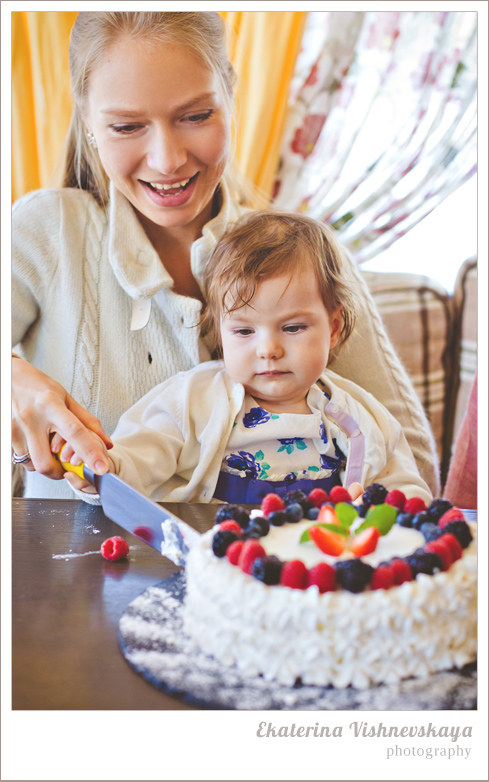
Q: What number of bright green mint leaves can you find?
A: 3